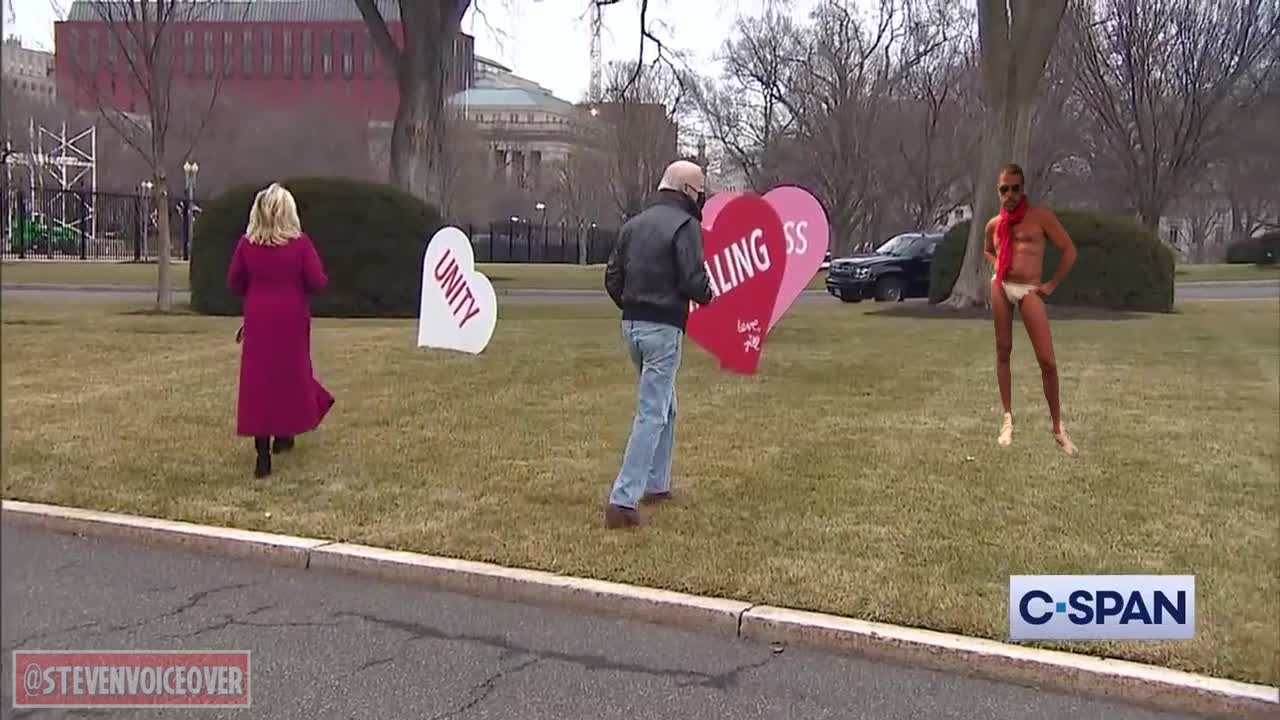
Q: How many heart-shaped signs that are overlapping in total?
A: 2